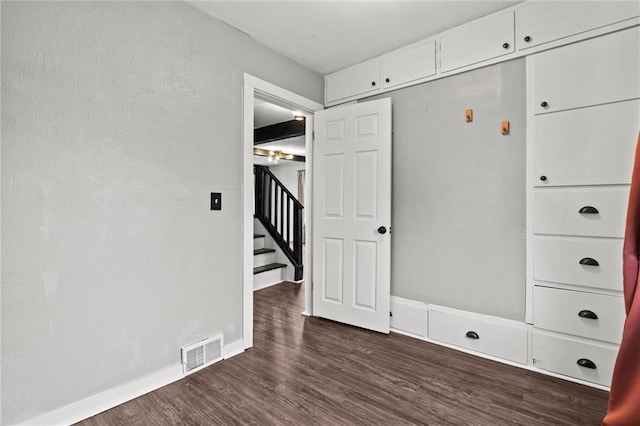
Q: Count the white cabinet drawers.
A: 6